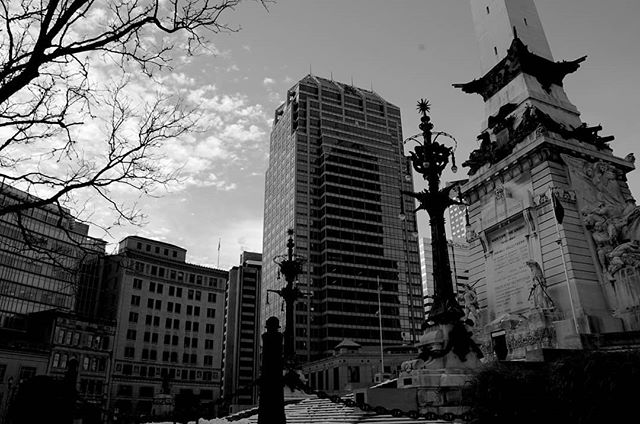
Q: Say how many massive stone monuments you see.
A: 1